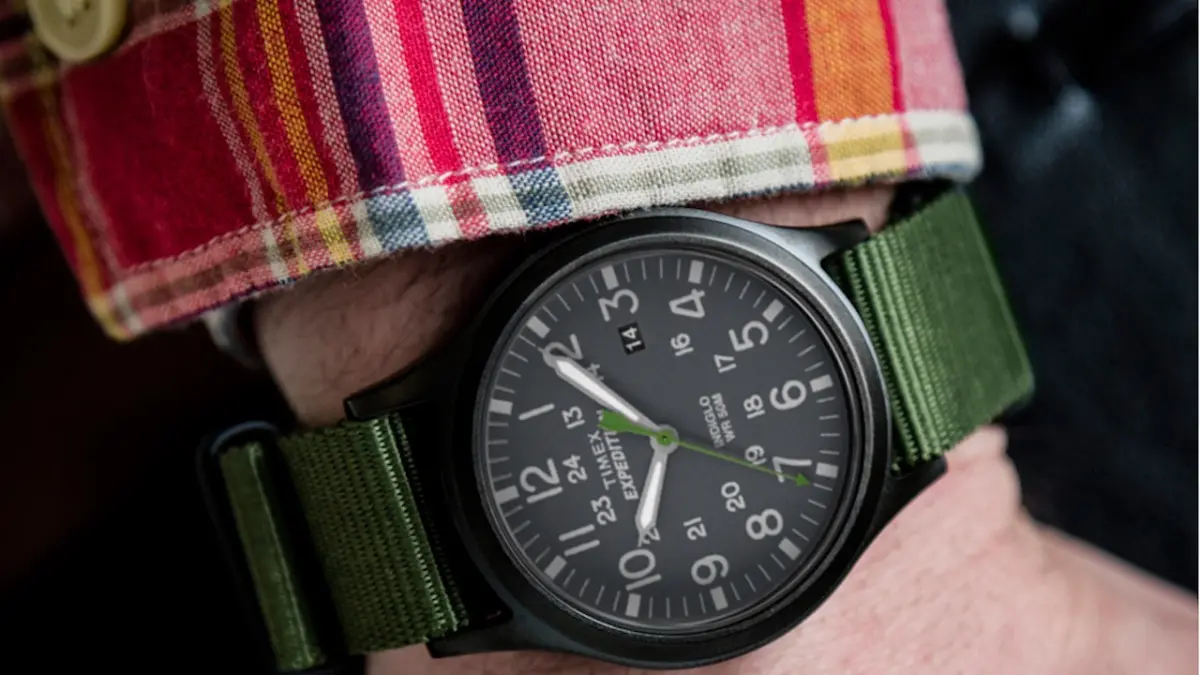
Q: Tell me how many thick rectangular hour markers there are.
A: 12